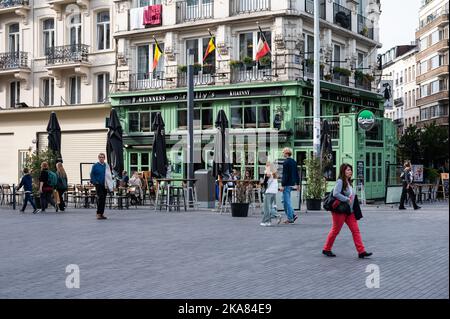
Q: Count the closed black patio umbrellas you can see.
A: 5